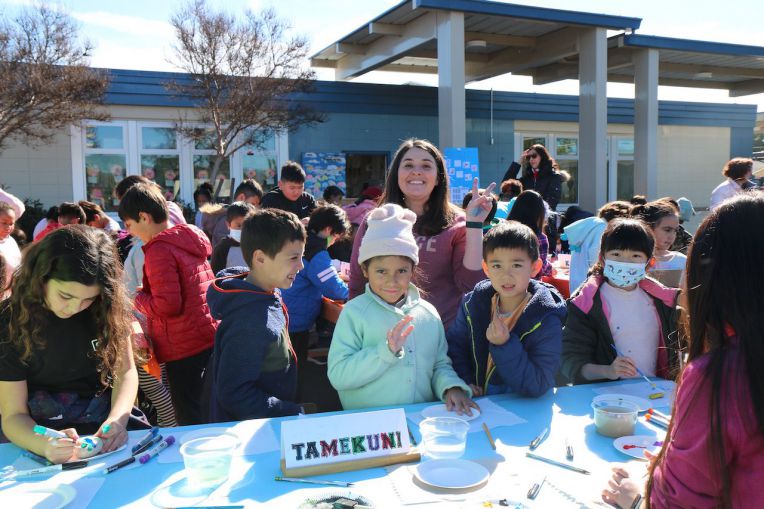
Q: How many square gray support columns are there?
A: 3